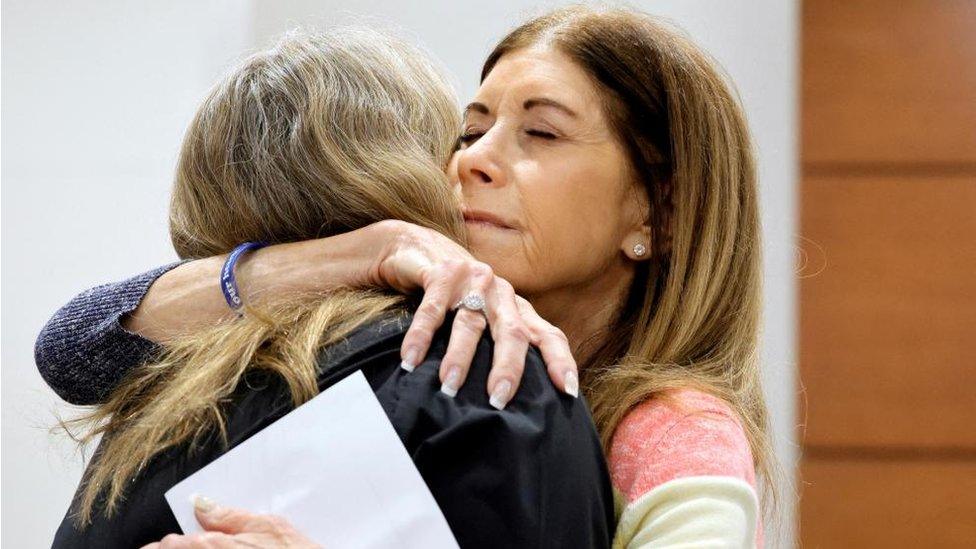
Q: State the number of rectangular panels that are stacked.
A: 3